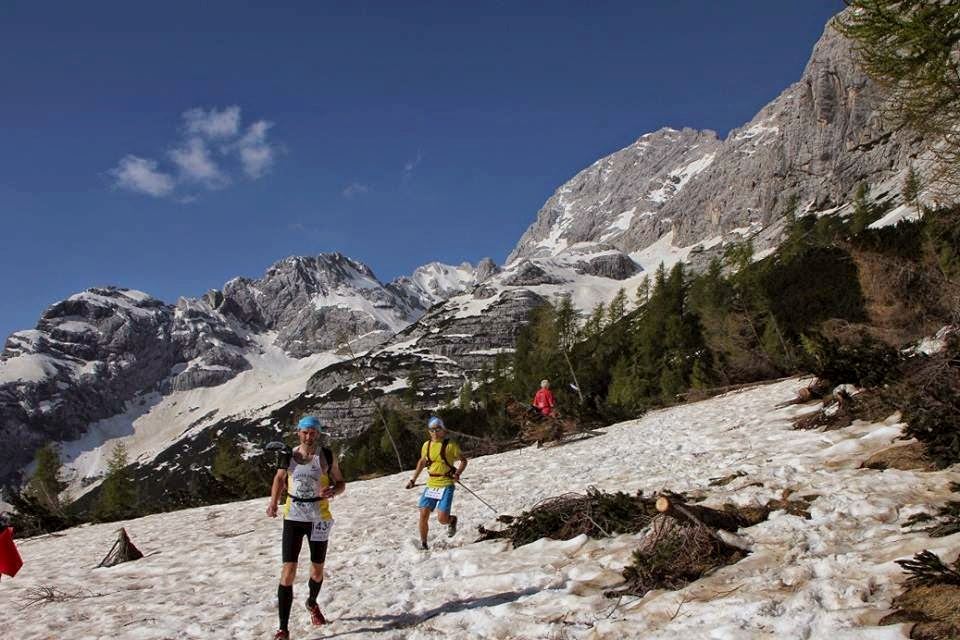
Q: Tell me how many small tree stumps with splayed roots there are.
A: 1